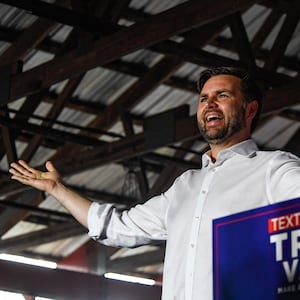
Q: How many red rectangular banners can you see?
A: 1